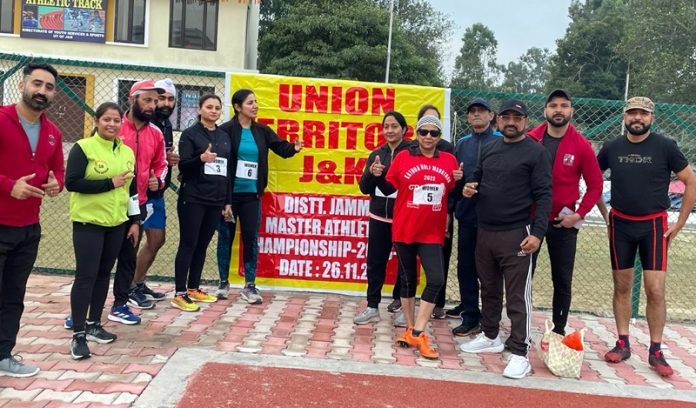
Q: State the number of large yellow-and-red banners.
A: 1